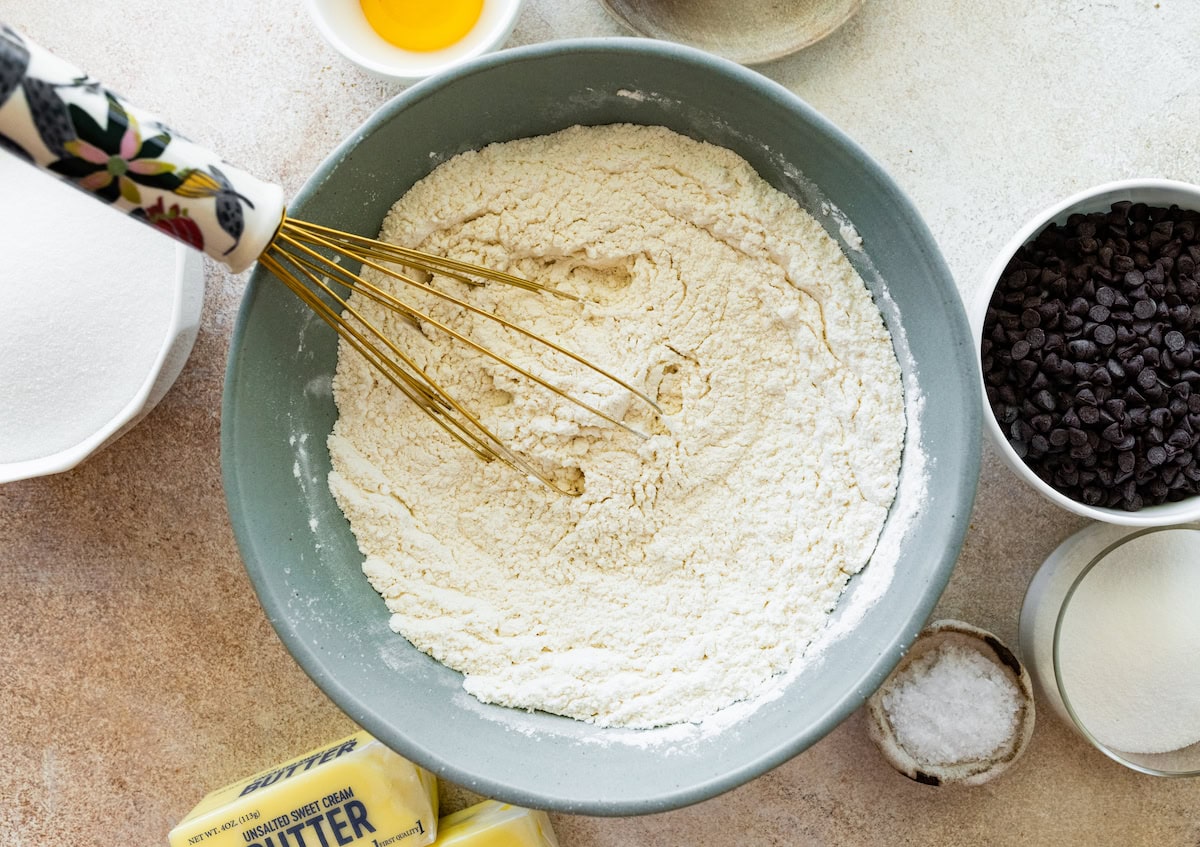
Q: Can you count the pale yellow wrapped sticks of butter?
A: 2